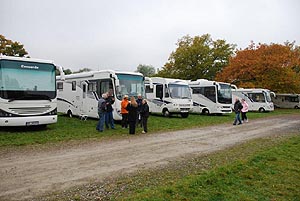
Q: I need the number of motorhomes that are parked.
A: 6